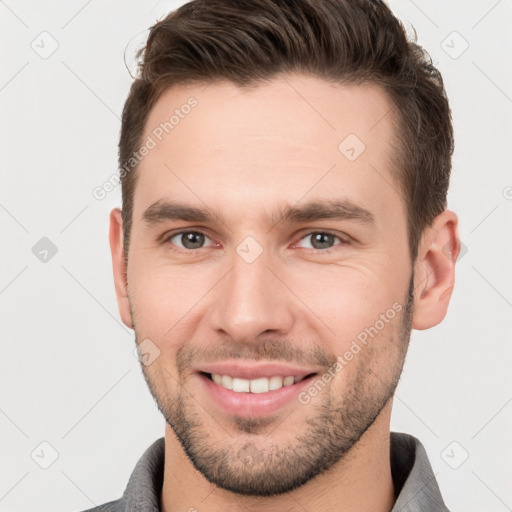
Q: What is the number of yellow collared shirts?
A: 0